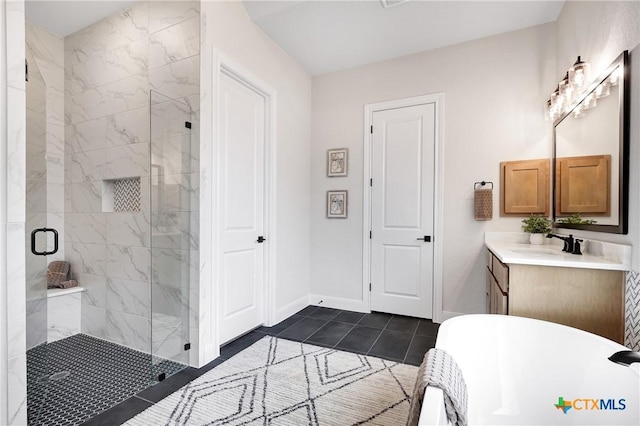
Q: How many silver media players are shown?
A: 0